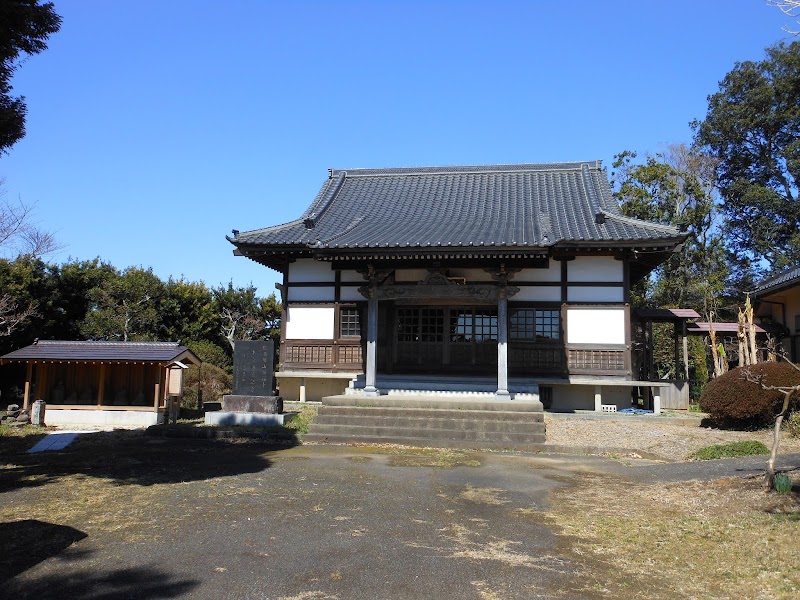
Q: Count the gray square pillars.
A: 2